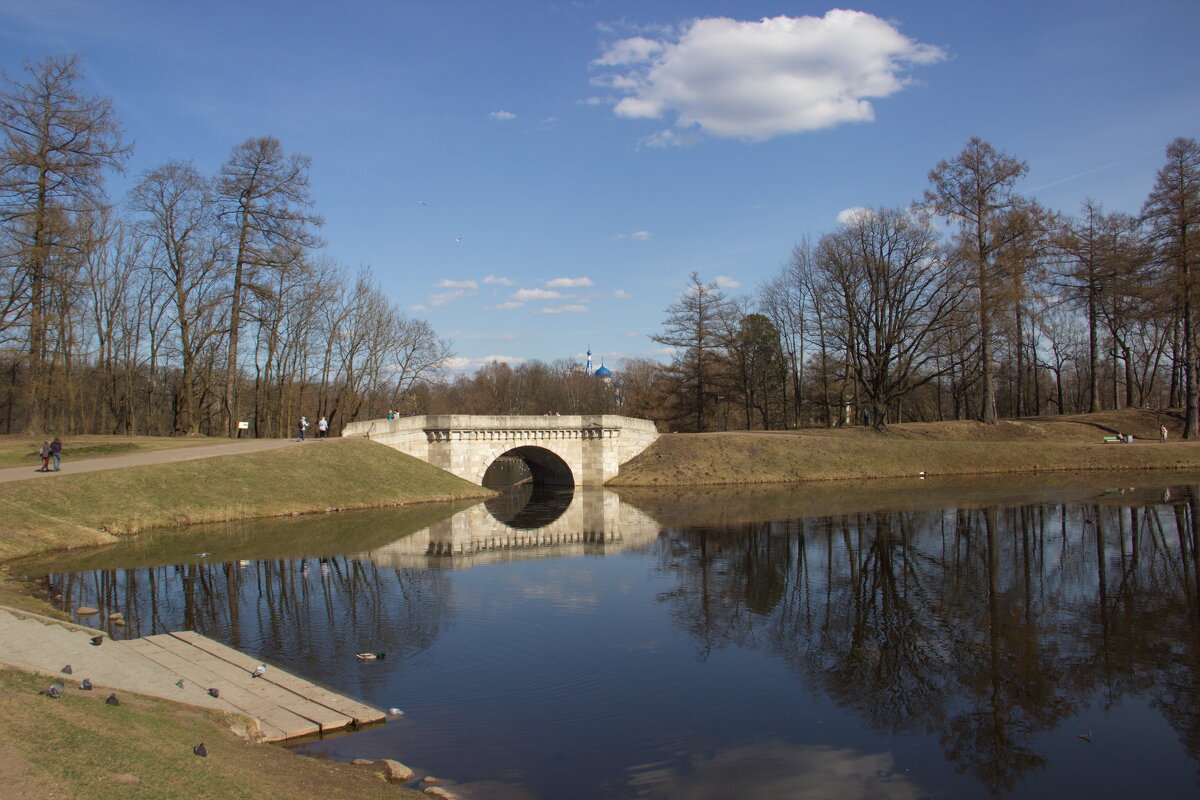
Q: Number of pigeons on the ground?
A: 9